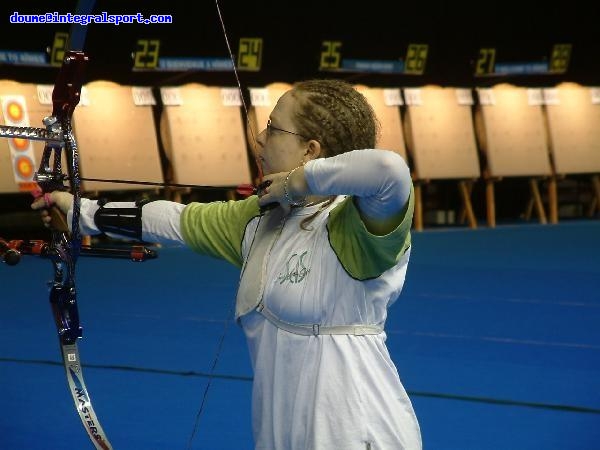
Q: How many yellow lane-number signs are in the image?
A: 7